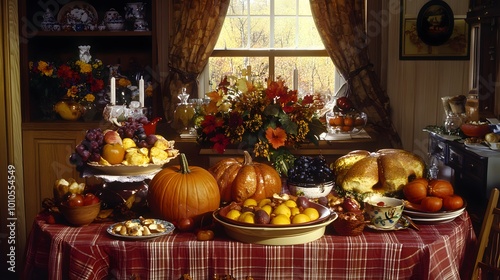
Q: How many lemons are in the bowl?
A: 11